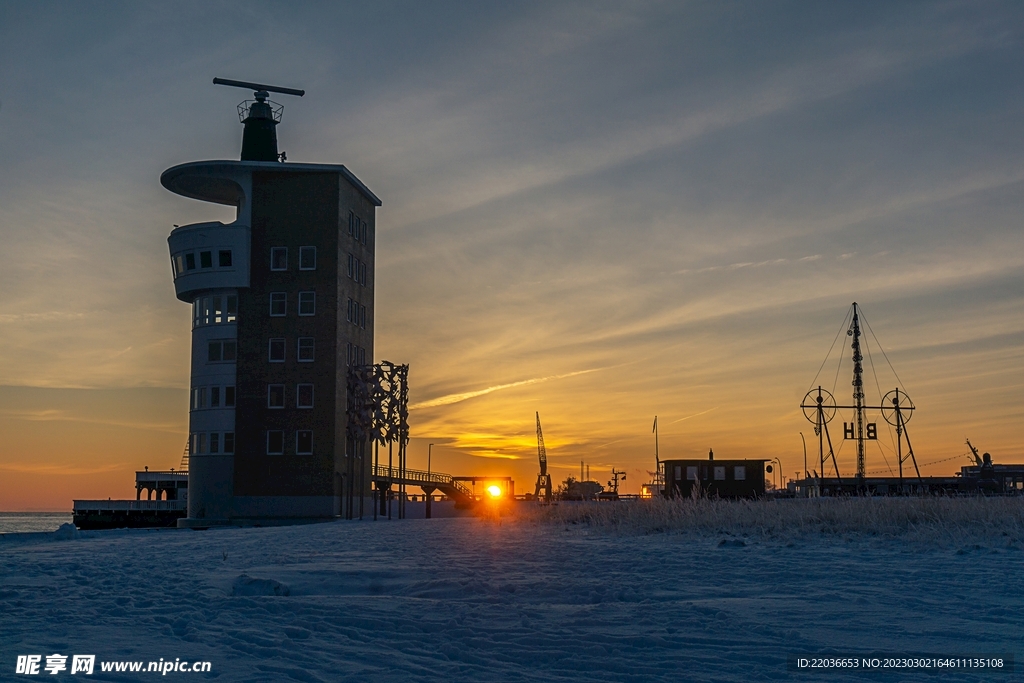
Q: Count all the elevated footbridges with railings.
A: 1